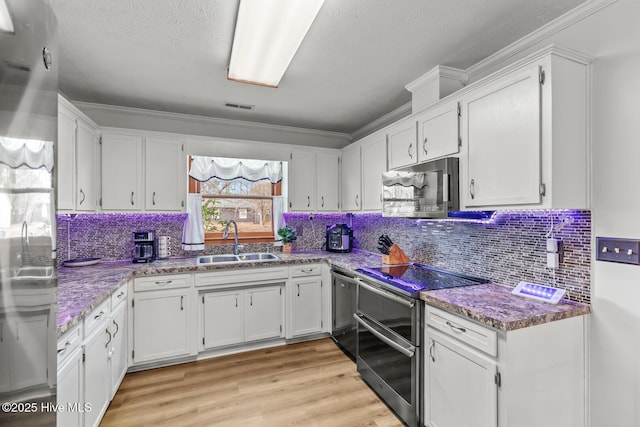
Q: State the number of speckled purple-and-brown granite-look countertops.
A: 2